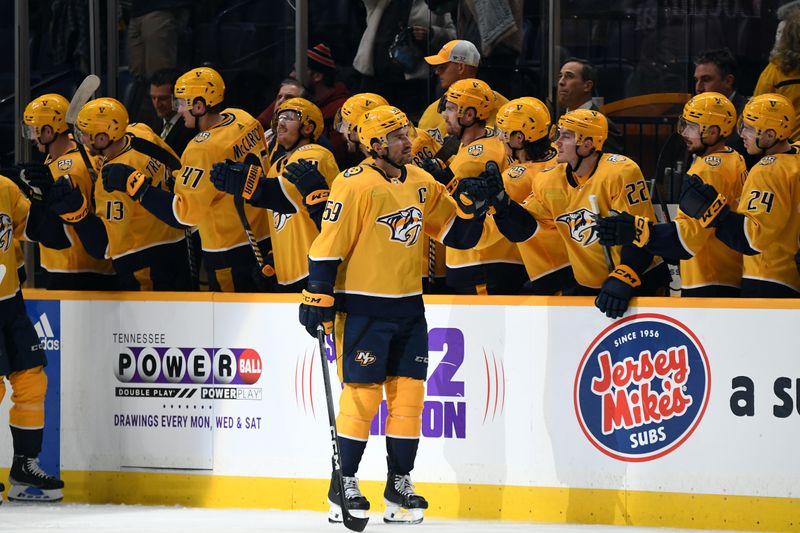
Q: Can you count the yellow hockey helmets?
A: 11